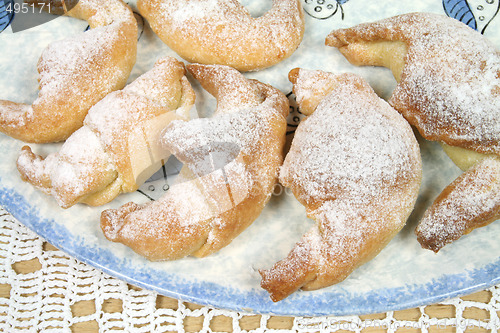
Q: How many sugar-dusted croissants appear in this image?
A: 6